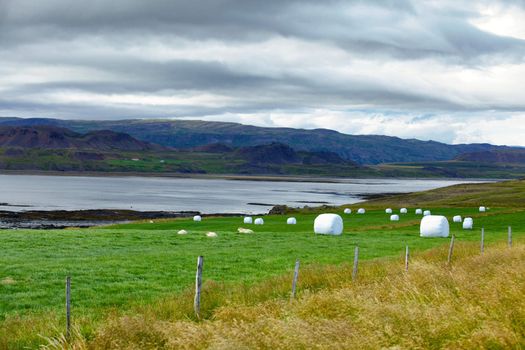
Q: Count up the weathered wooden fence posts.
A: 8